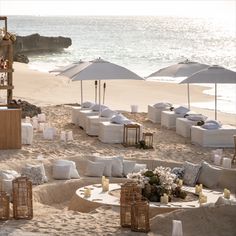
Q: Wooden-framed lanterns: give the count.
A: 6